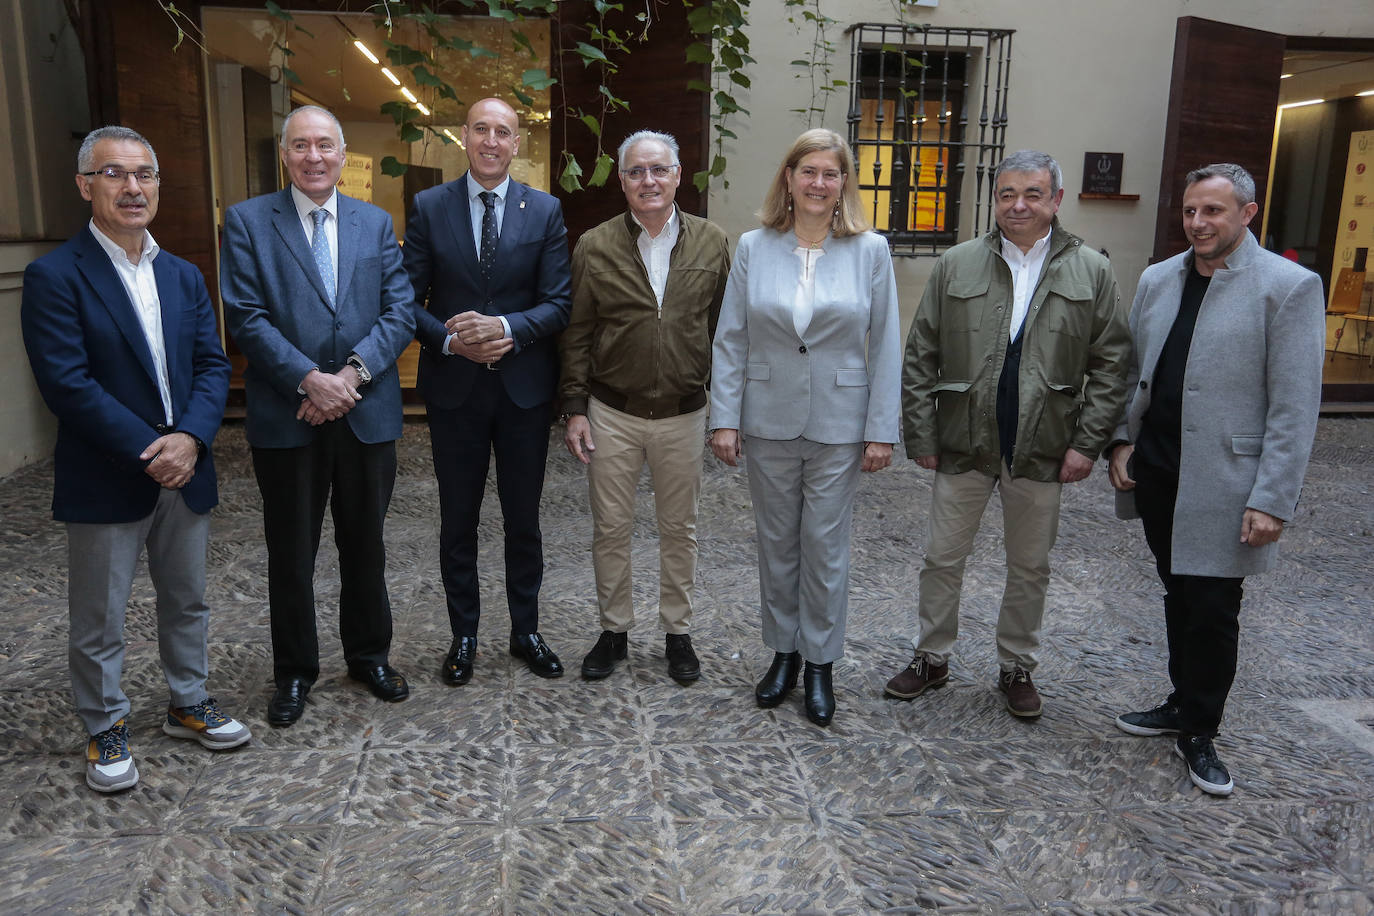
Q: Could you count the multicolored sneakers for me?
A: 2